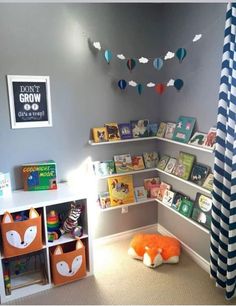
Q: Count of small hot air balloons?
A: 8